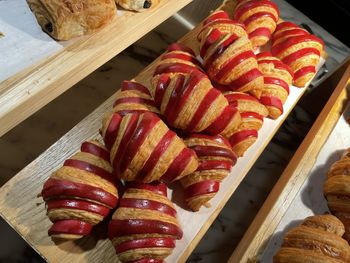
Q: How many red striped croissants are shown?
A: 13